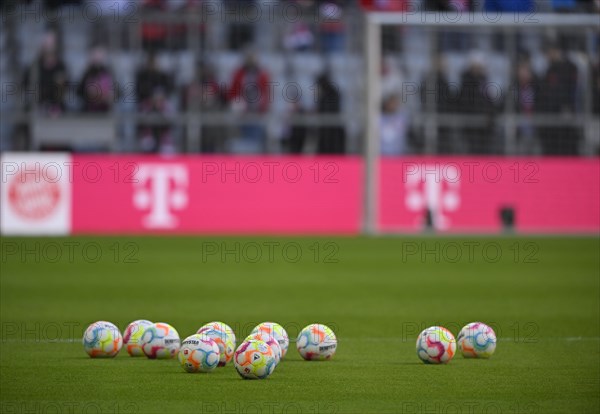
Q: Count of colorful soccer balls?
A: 11